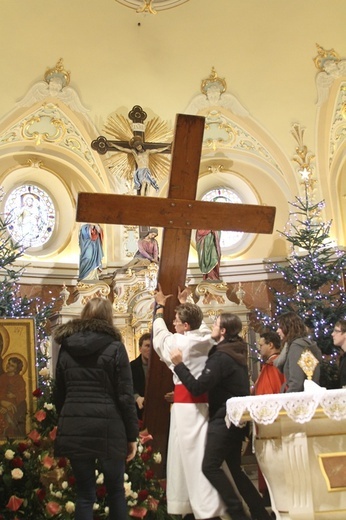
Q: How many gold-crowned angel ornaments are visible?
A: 3